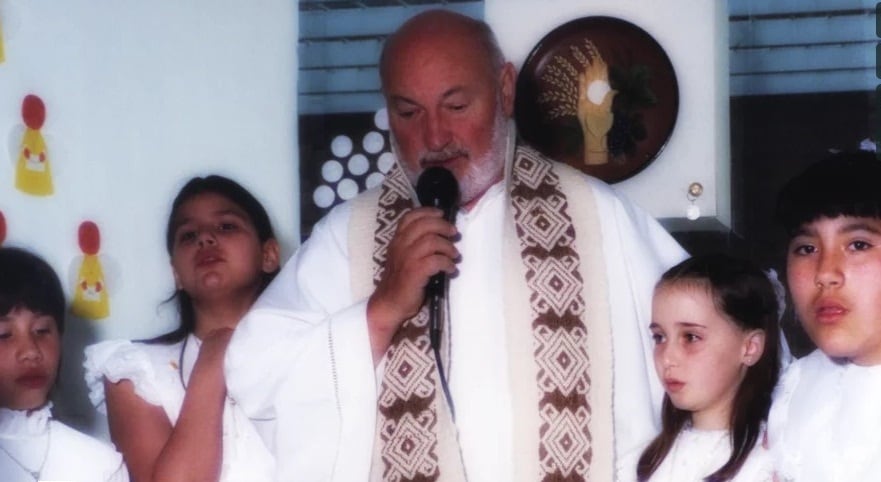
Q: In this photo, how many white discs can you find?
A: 9